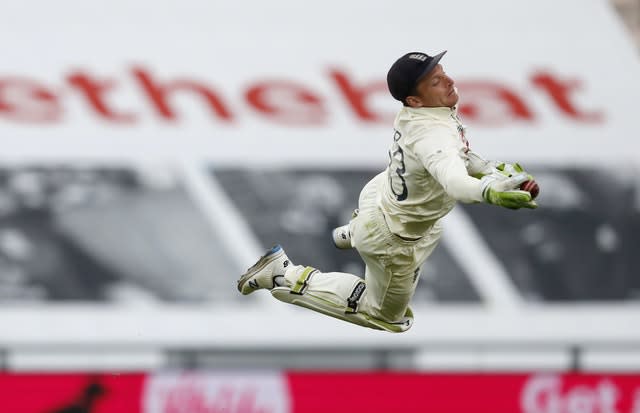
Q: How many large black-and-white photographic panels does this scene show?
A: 3